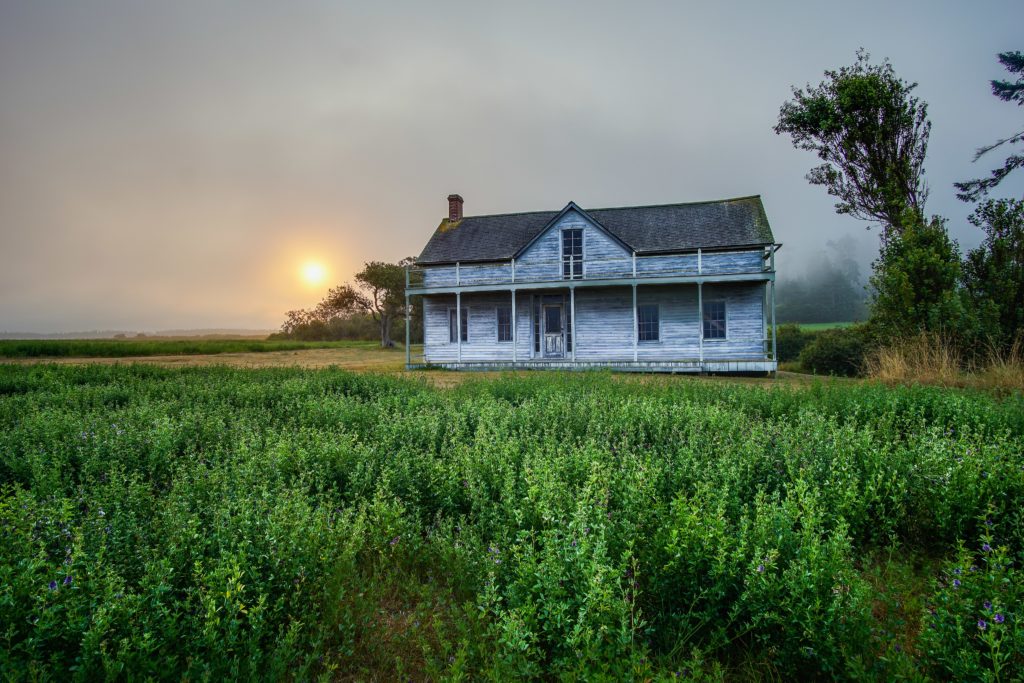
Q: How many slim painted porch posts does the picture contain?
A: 7